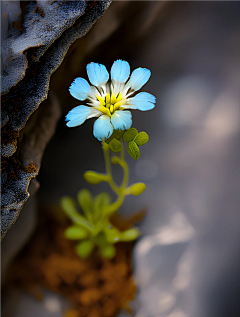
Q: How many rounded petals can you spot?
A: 8